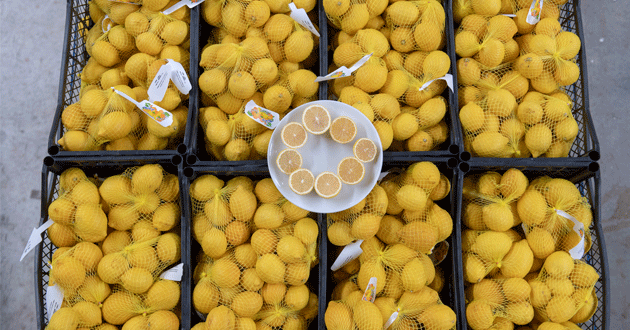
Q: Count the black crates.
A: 8